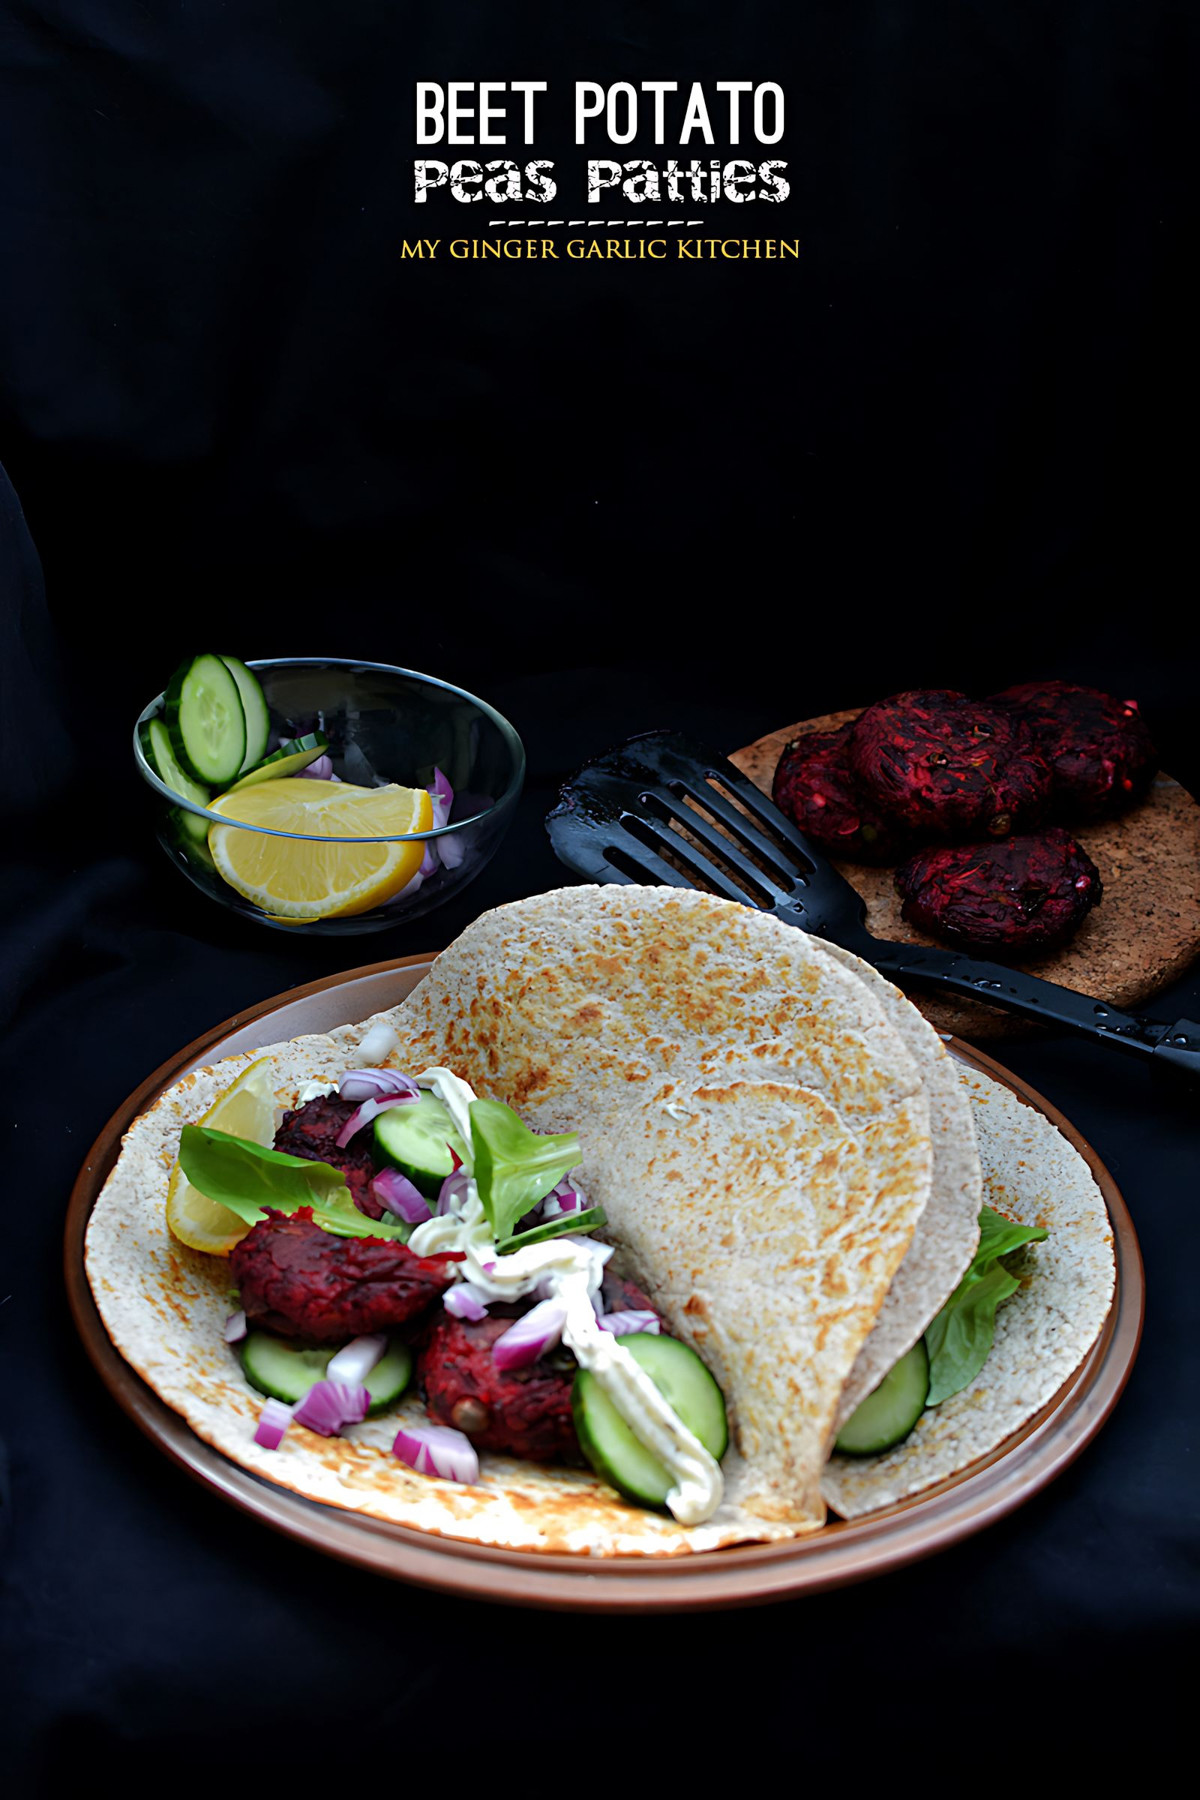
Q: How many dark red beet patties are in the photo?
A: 7